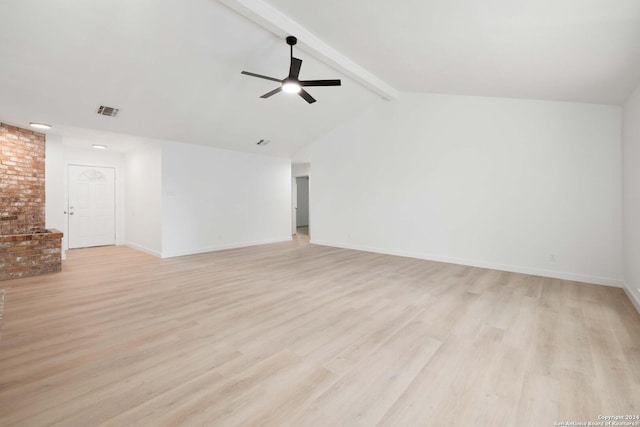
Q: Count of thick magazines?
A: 0